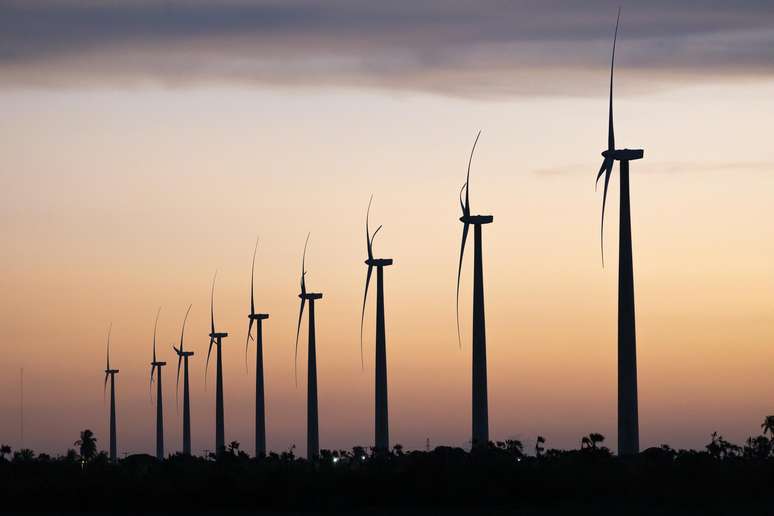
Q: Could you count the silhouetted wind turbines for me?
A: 9